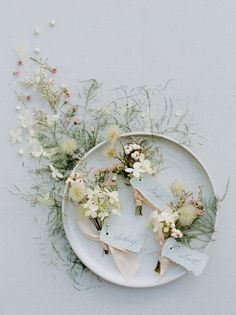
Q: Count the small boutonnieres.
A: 3